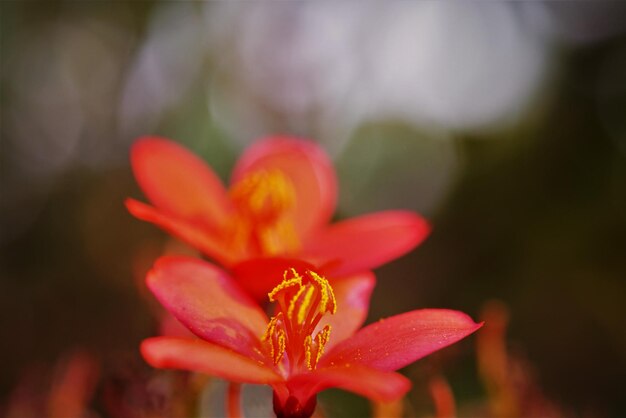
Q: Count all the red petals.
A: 10